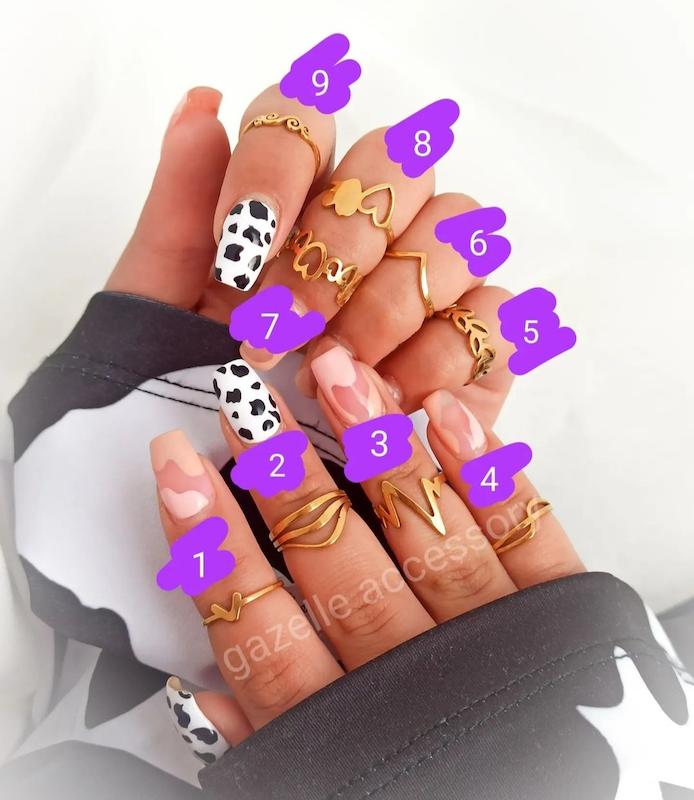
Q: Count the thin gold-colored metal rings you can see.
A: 9